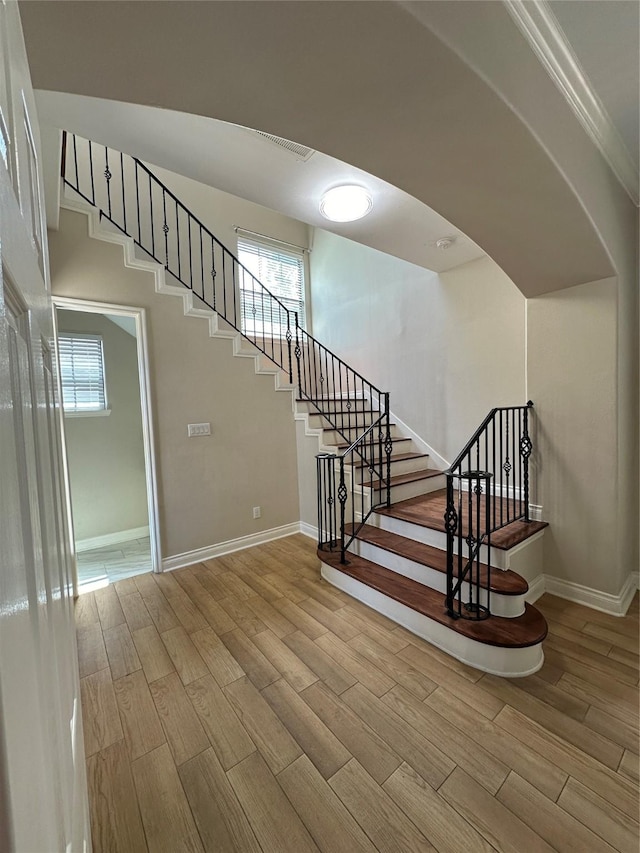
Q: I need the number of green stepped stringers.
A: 0